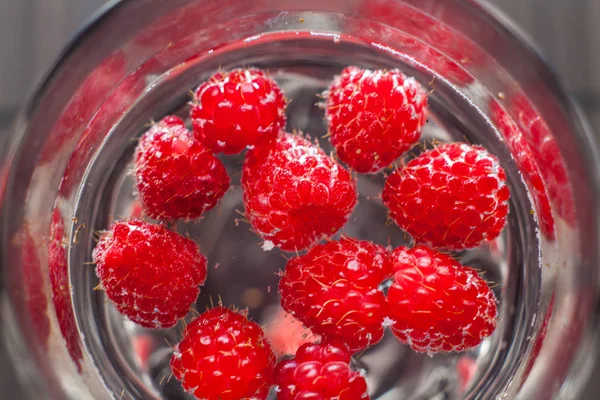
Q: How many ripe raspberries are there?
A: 10